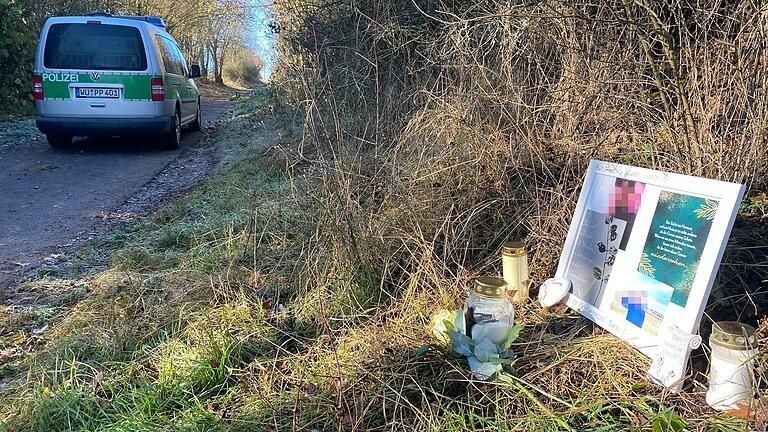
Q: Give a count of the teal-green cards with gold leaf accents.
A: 1